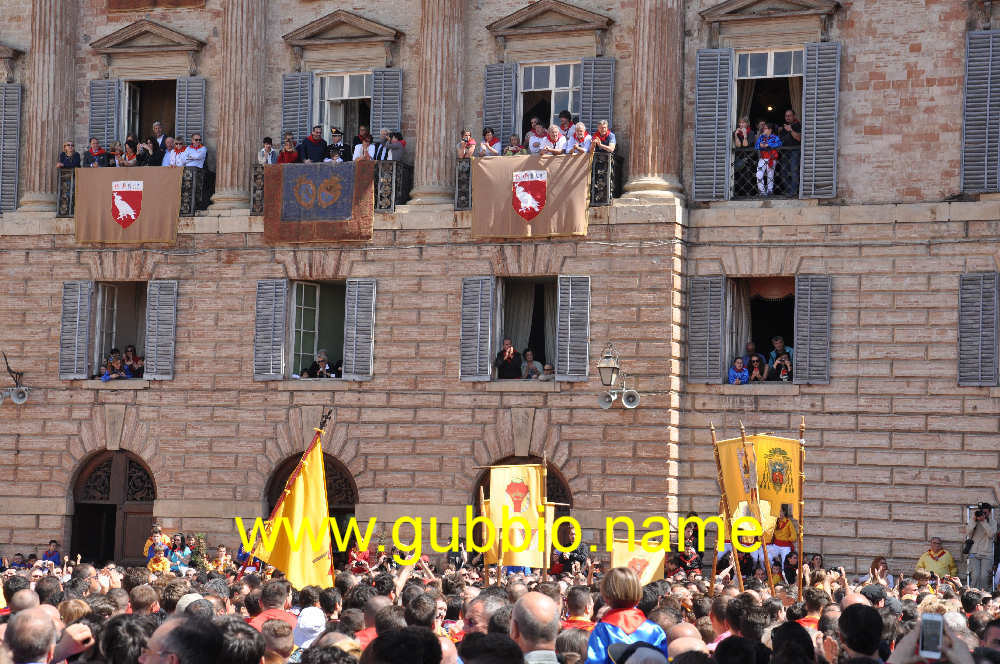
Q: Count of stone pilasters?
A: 4